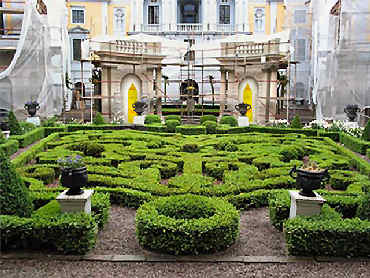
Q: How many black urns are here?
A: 6